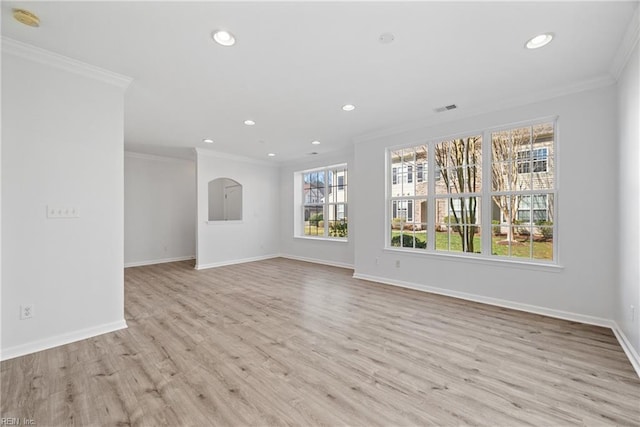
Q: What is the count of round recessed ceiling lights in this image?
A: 7